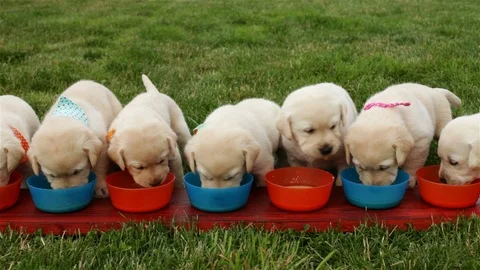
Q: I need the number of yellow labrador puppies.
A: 7